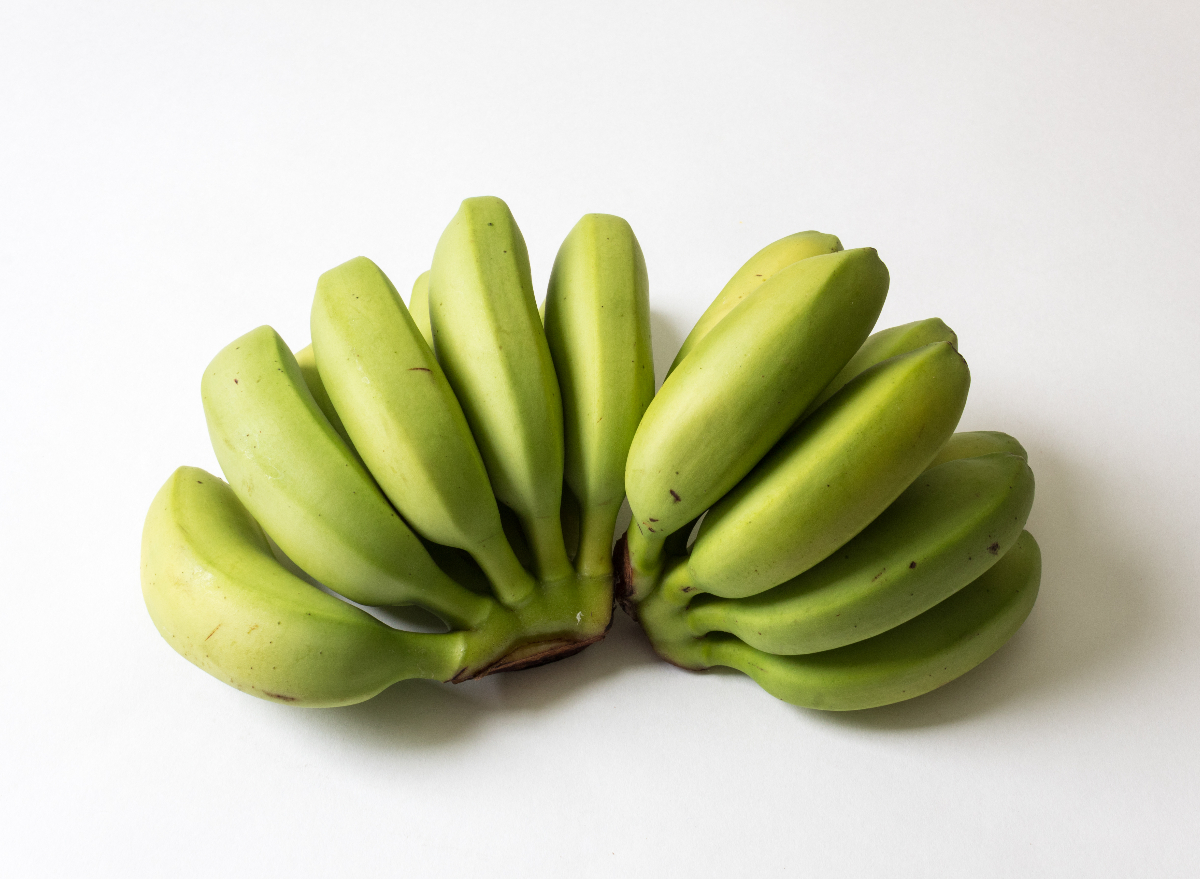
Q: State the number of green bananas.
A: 15